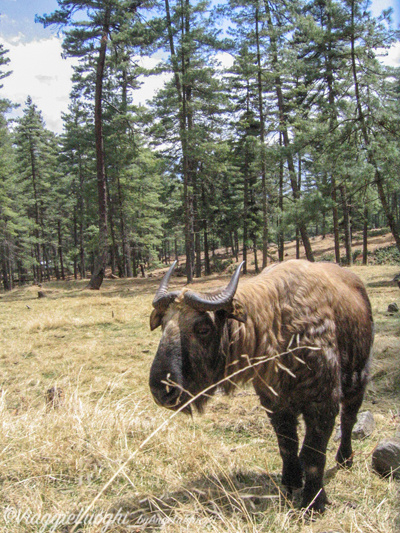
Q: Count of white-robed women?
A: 0